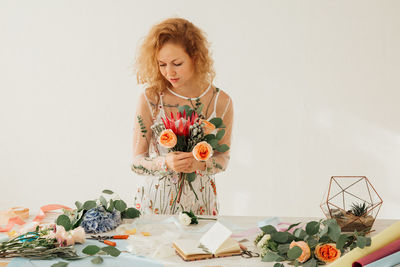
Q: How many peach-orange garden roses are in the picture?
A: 5